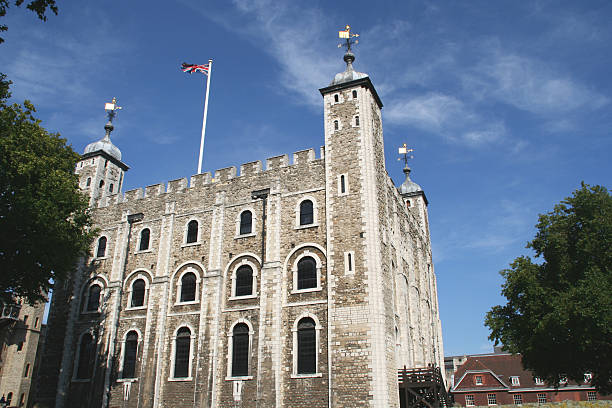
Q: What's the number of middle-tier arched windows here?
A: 5